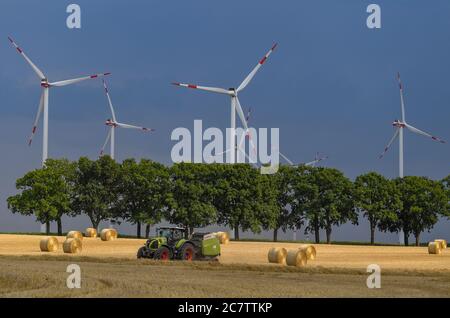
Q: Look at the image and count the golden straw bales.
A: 11